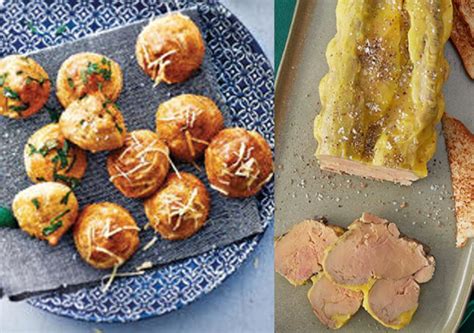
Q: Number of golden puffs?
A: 11